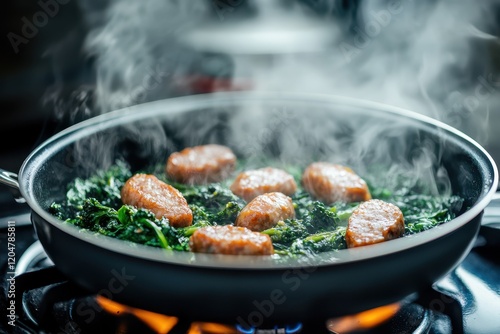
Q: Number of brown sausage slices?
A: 7